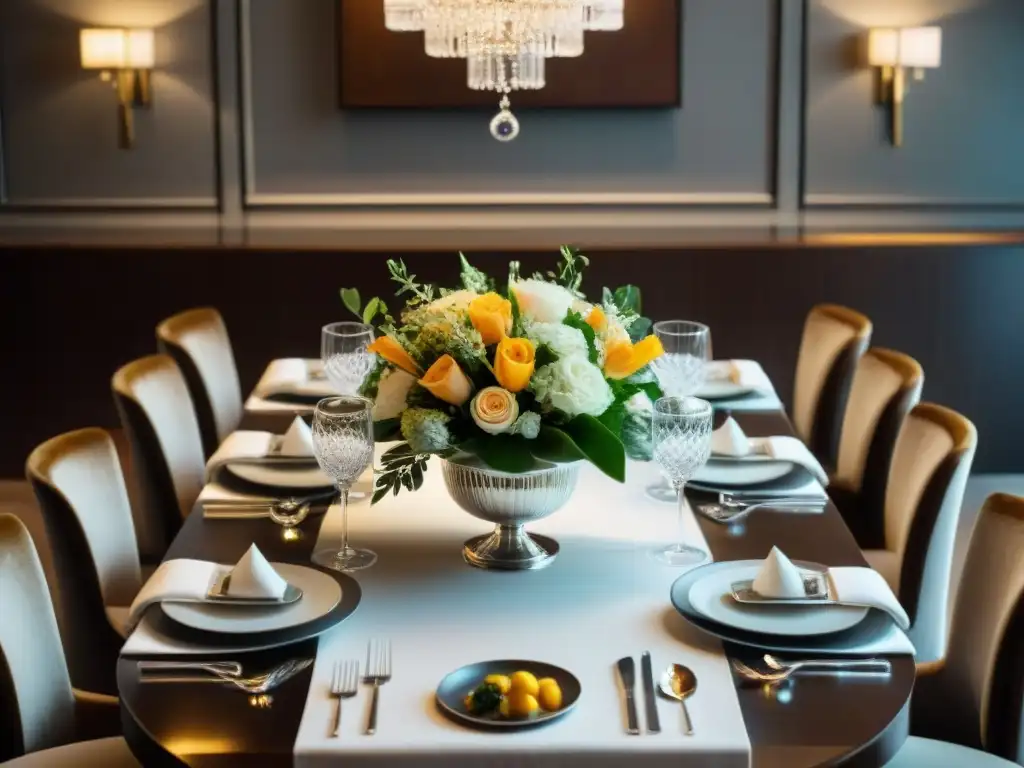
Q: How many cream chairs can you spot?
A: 8